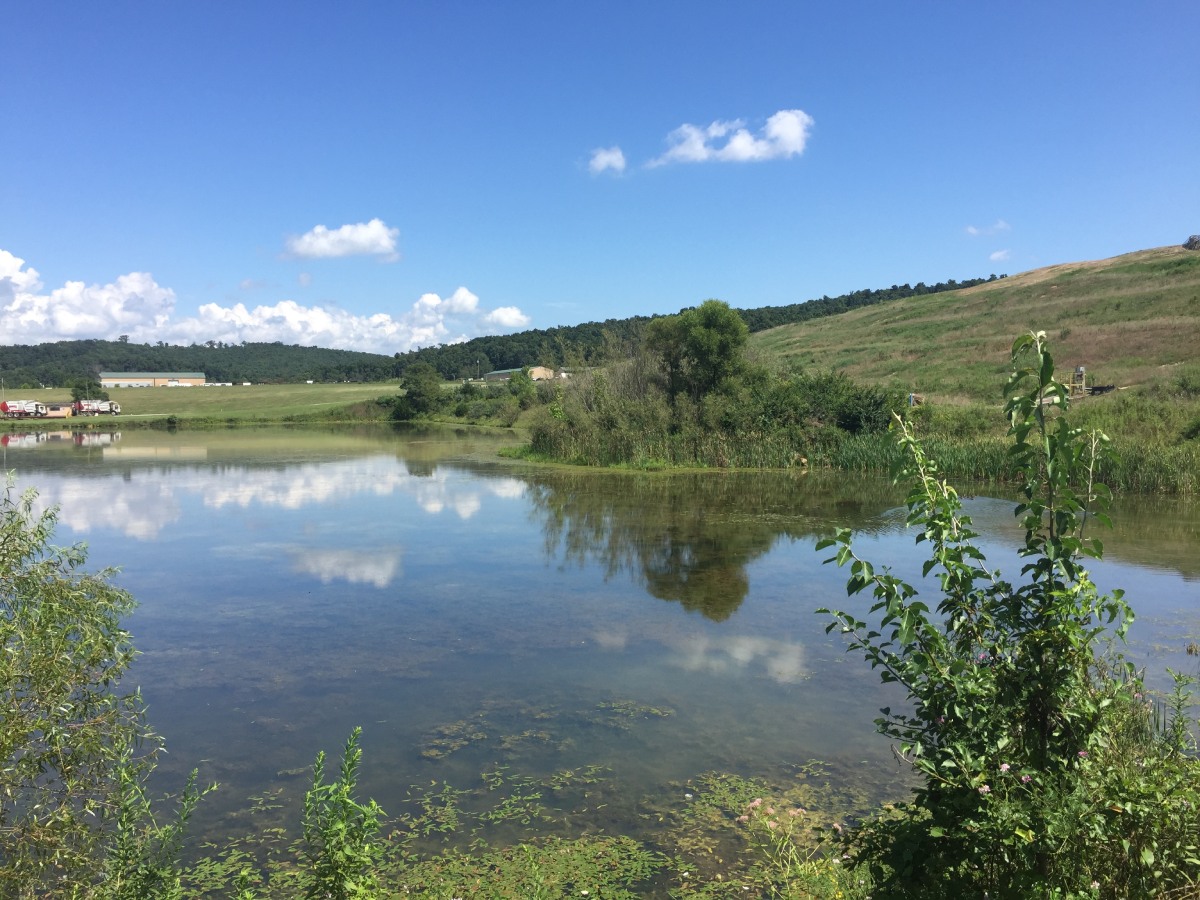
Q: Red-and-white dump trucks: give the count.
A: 2